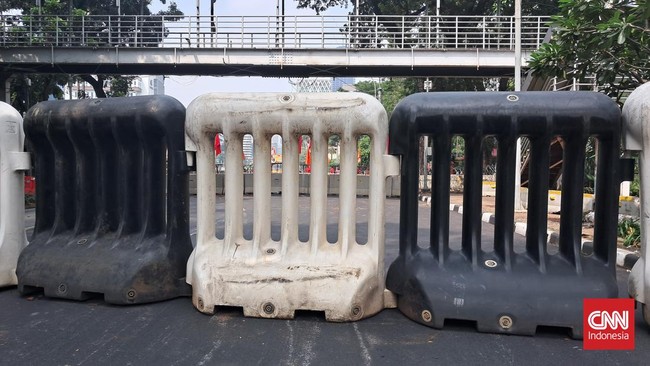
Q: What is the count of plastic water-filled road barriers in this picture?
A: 5